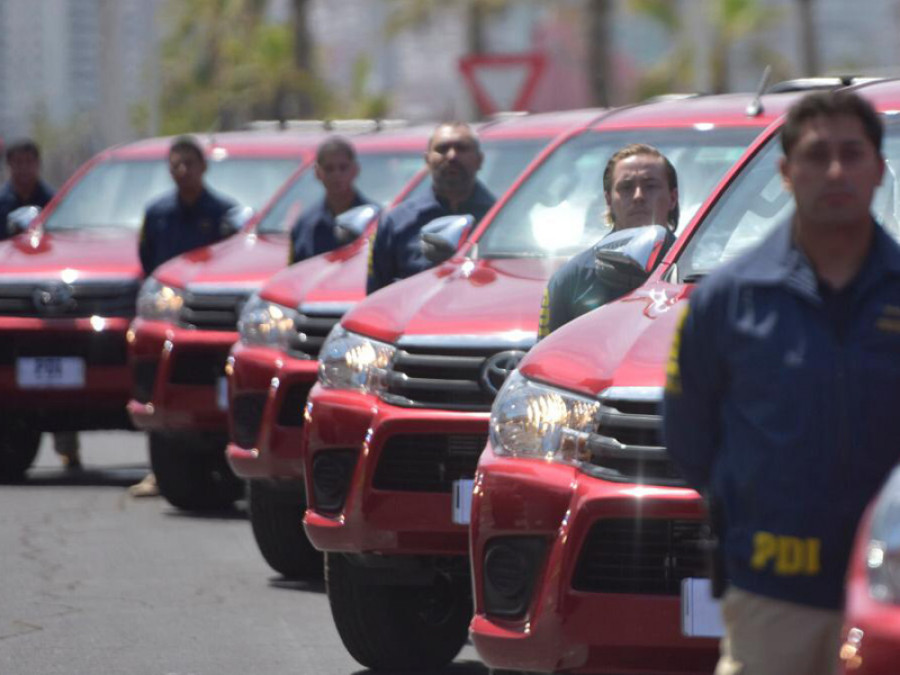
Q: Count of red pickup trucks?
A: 6